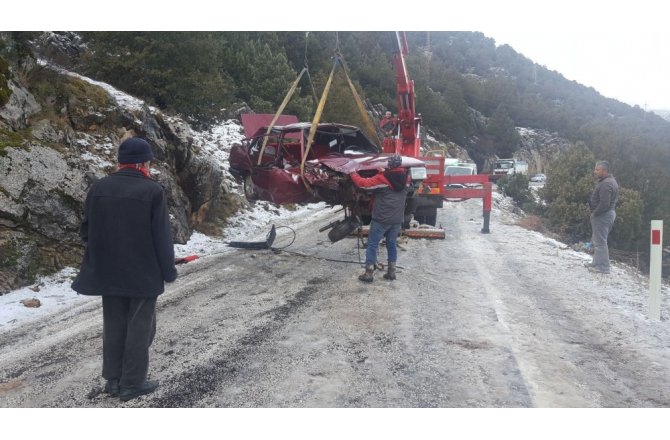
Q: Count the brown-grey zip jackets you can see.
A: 1